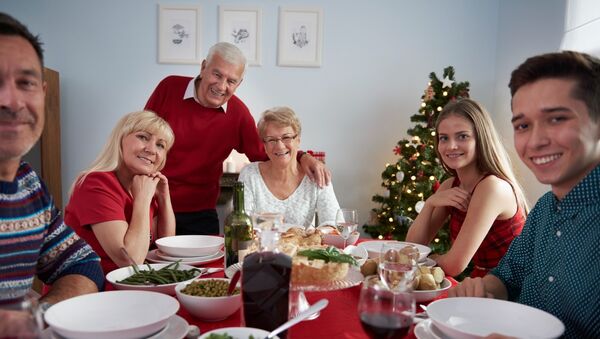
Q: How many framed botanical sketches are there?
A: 3